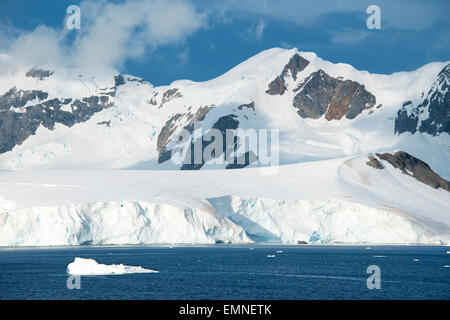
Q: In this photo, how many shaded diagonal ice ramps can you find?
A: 1